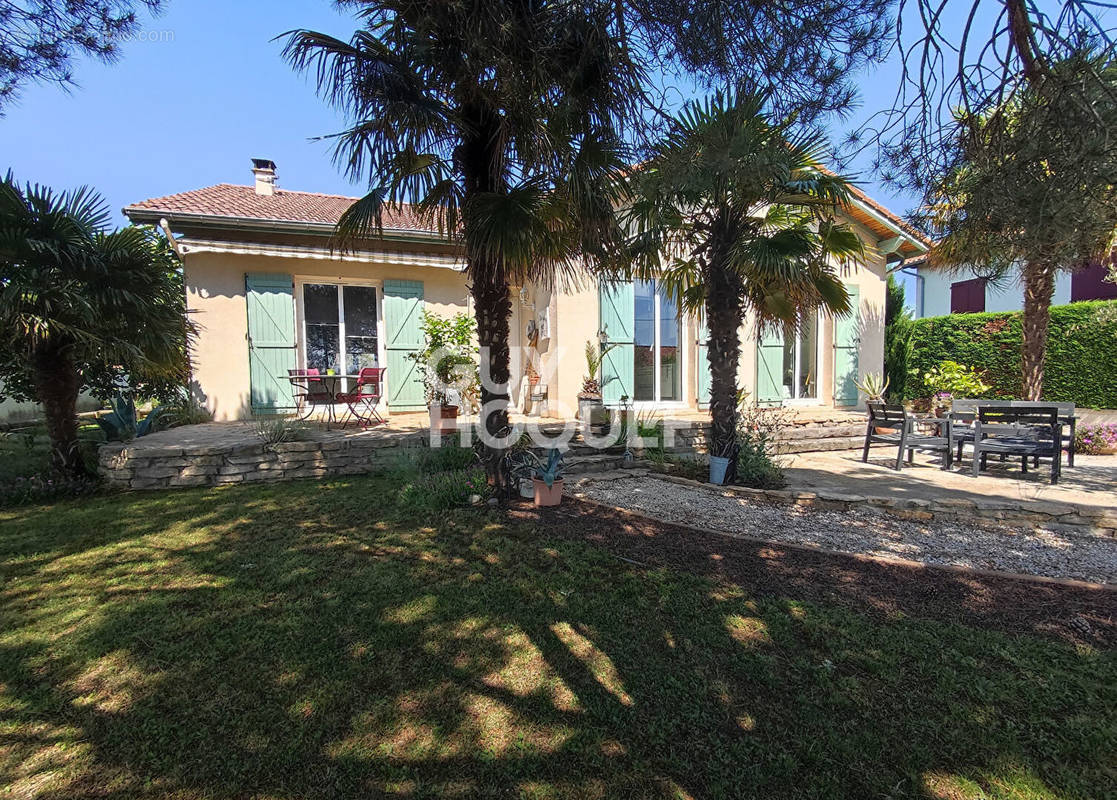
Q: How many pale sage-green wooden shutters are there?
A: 6